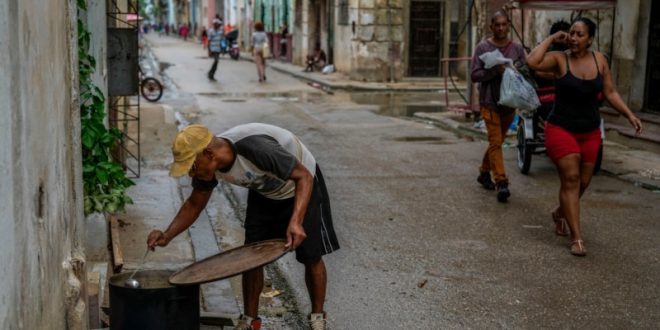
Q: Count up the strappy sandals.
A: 2